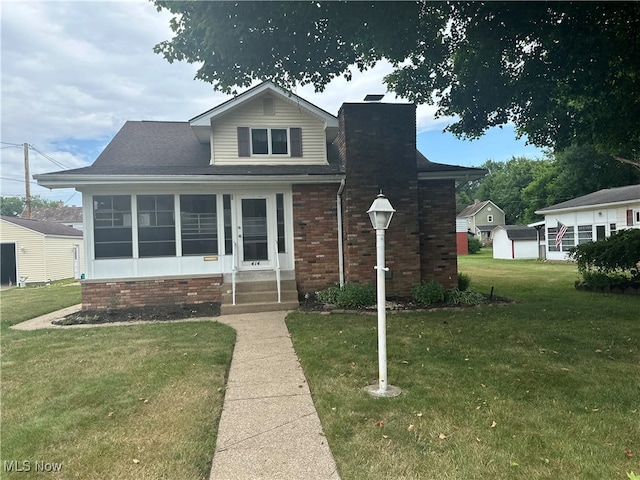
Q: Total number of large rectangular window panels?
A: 3